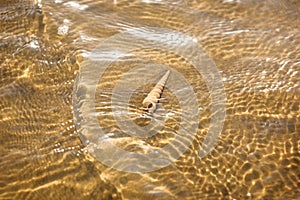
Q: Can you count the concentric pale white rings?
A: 2